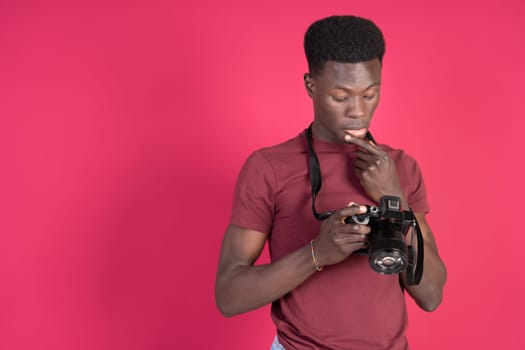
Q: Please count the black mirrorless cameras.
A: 1